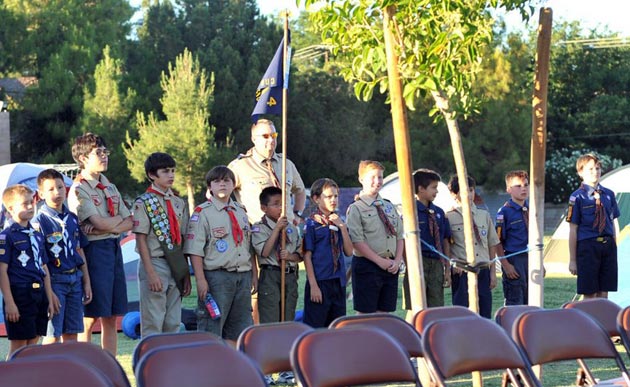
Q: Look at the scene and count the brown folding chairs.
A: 13